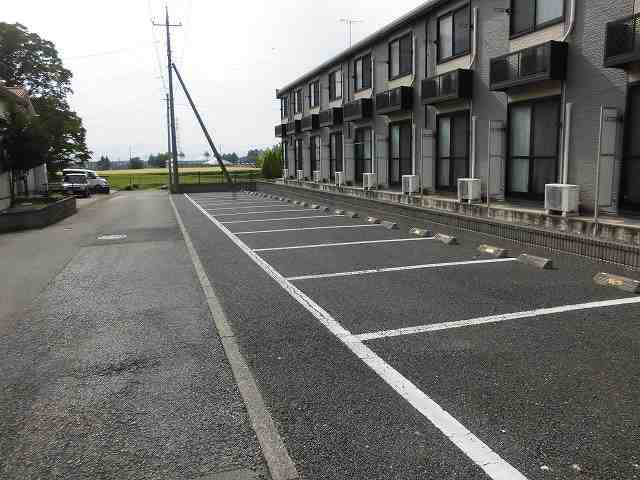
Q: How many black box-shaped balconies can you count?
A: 9